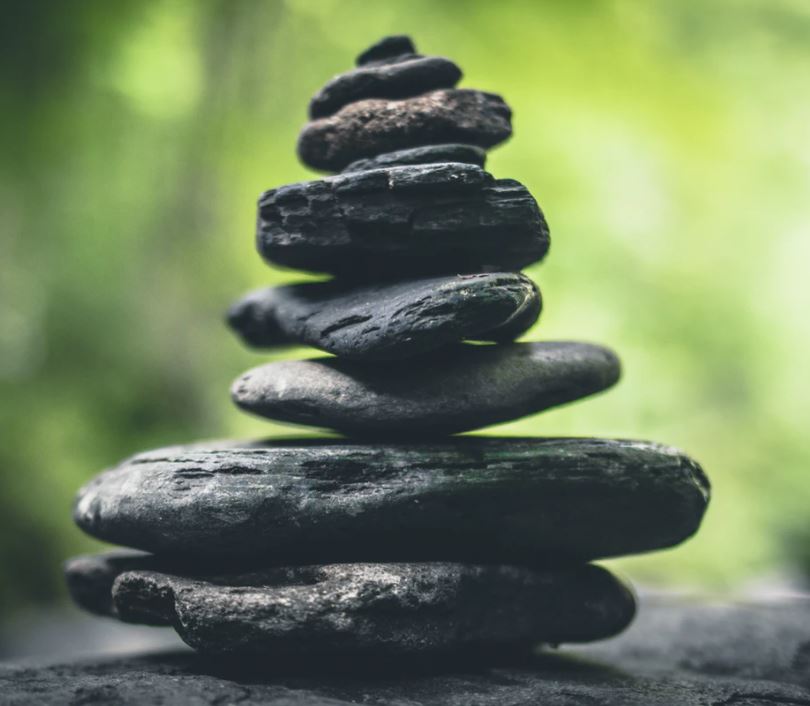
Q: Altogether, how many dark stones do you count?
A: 9